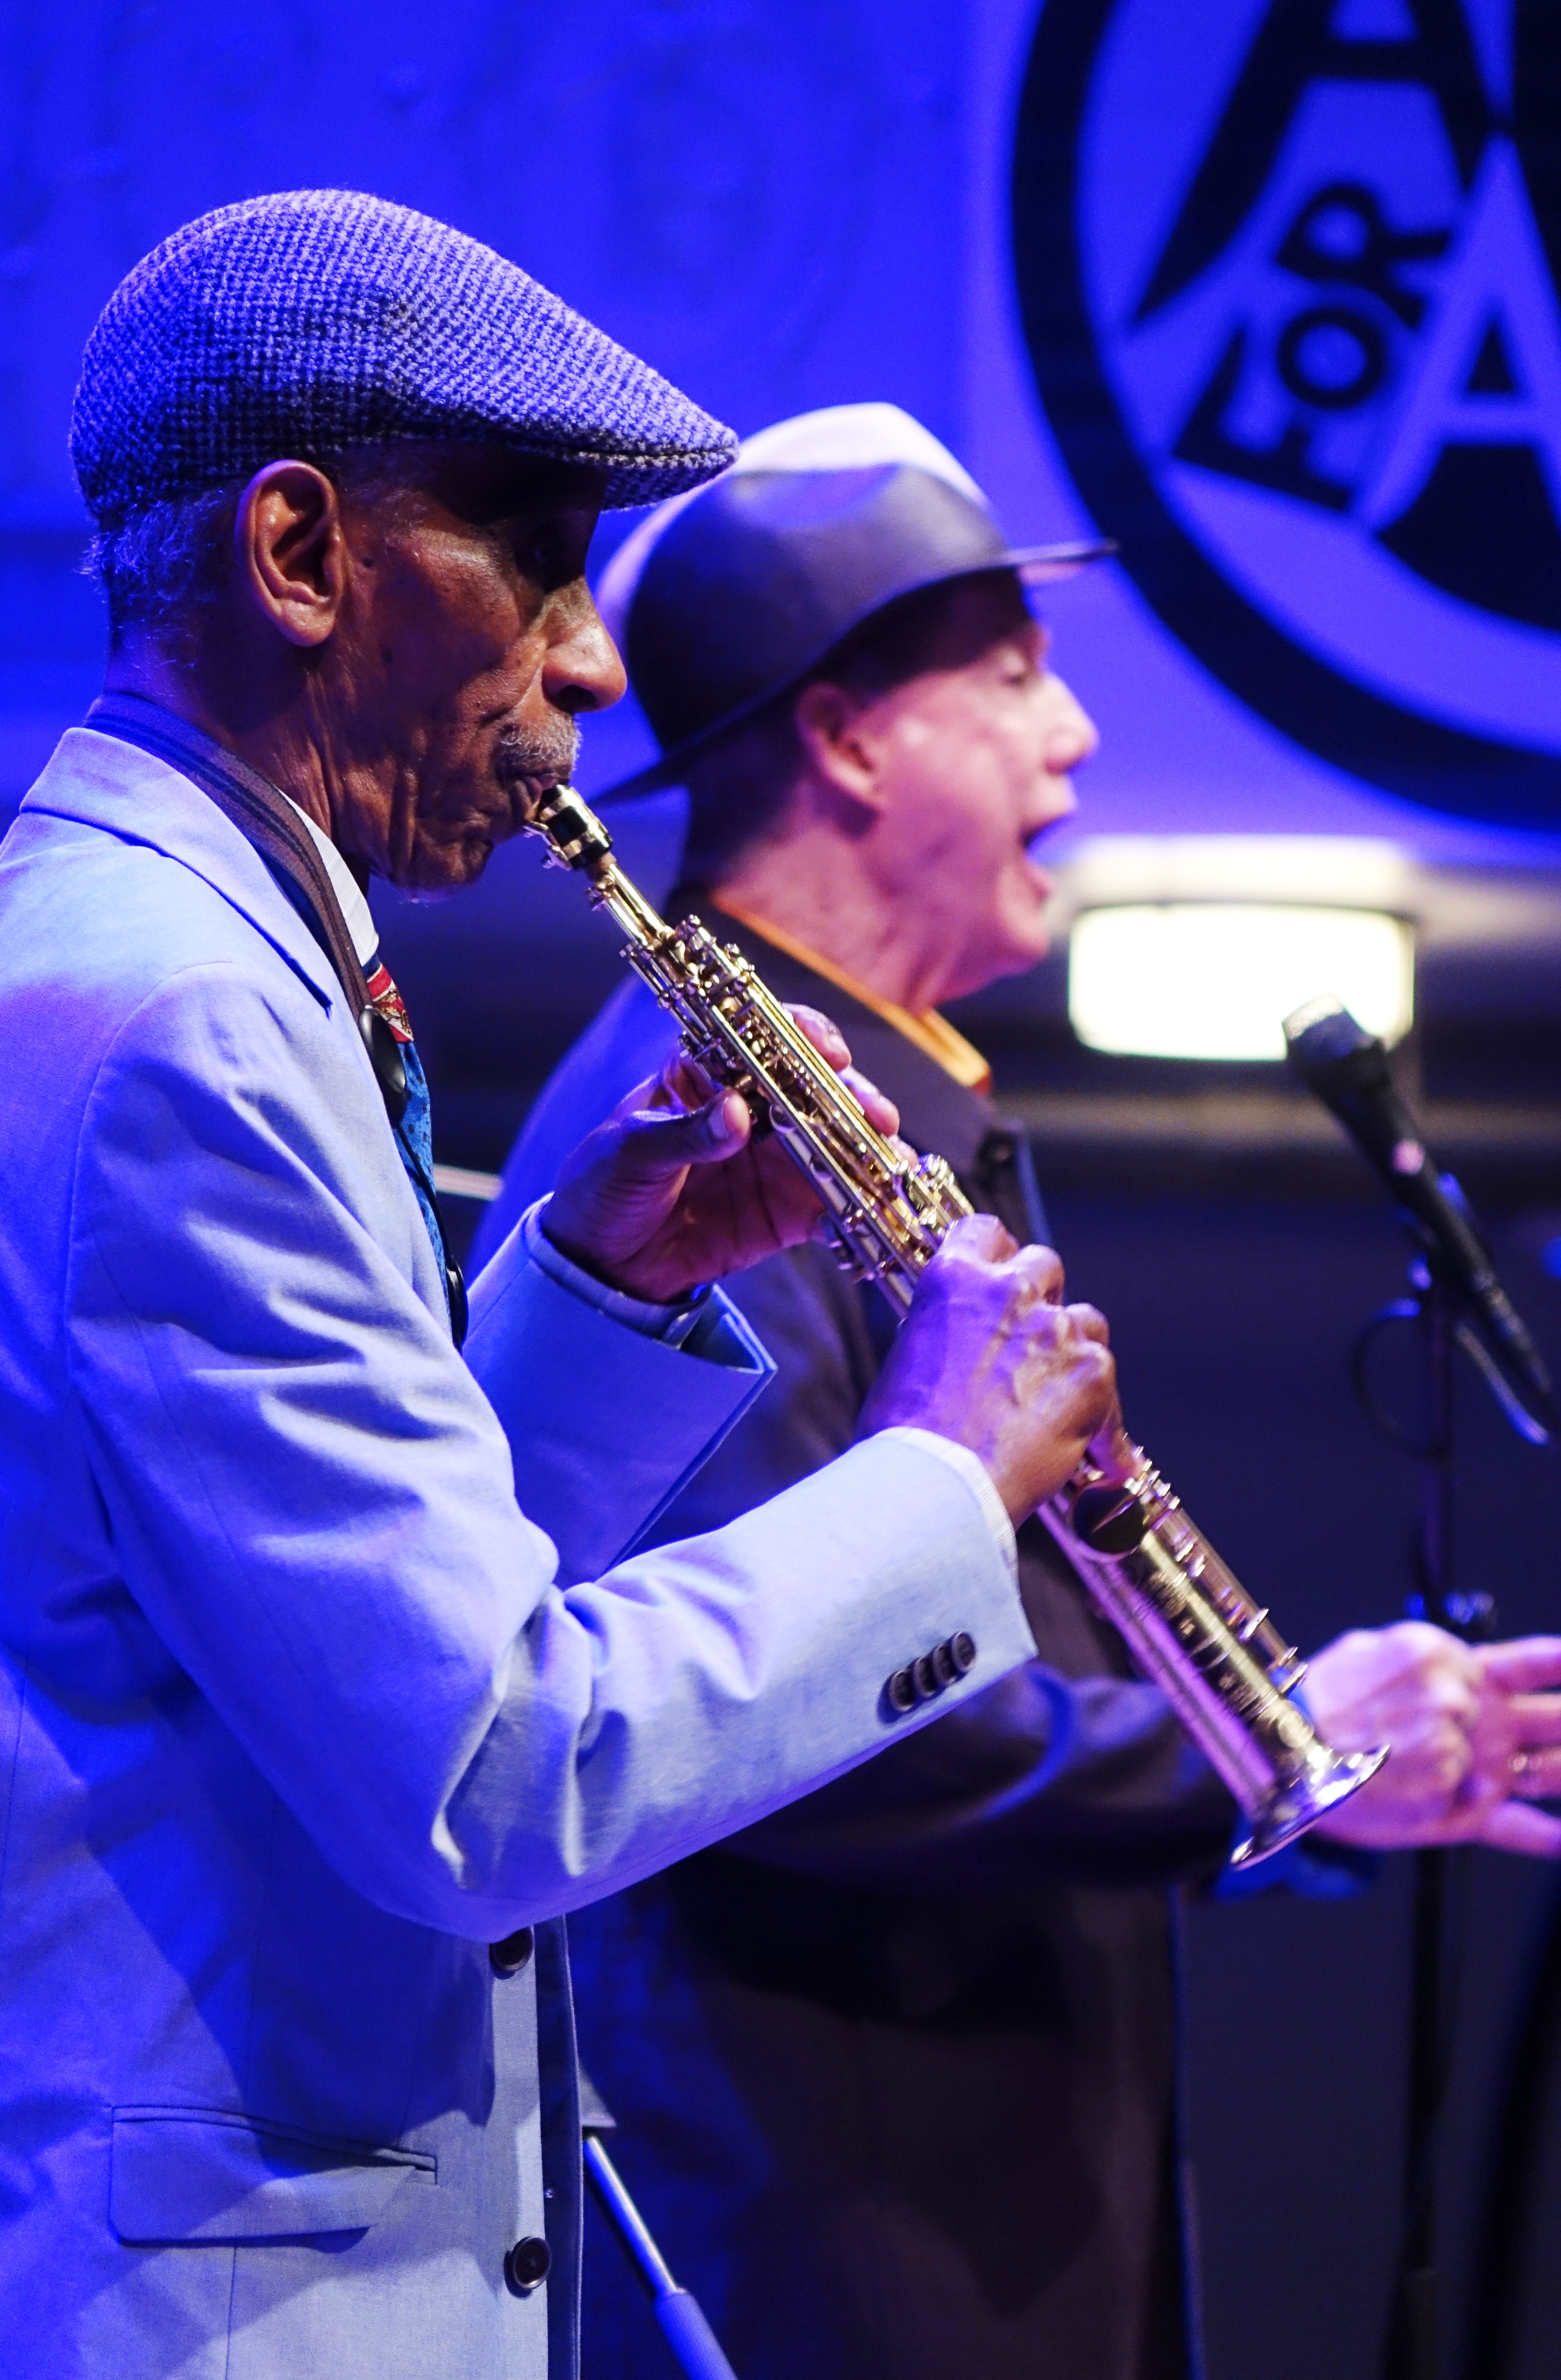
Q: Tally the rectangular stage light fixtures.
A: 1